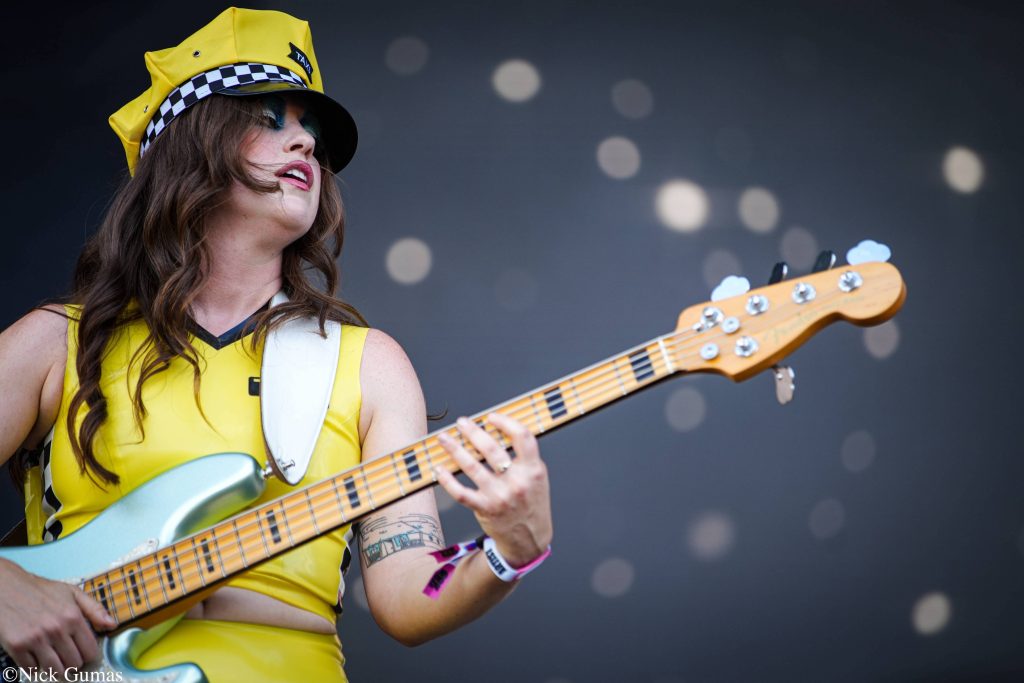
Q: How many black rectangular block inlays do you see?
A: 10